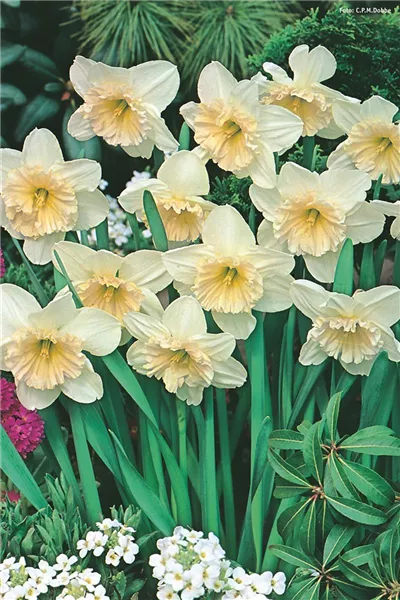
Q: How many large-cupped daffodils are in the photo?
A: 12